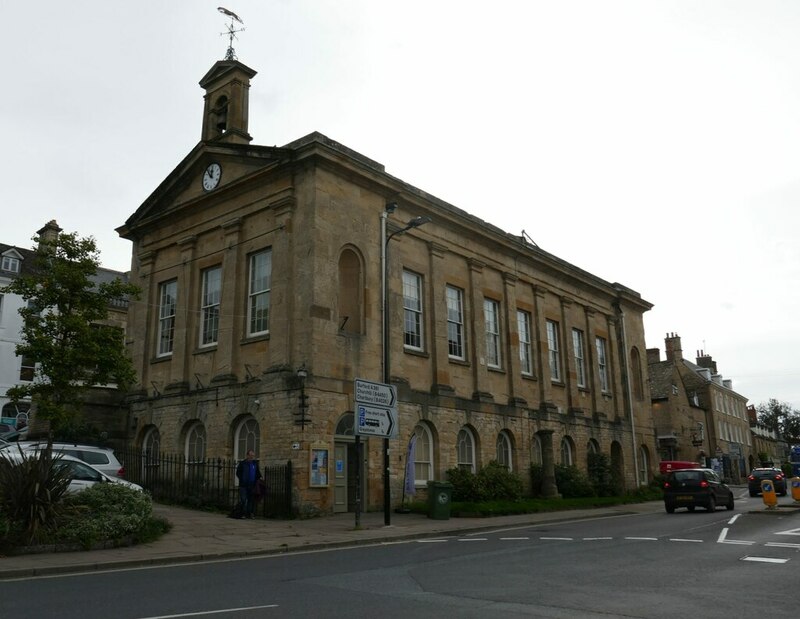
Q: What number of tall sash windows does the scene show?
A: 10